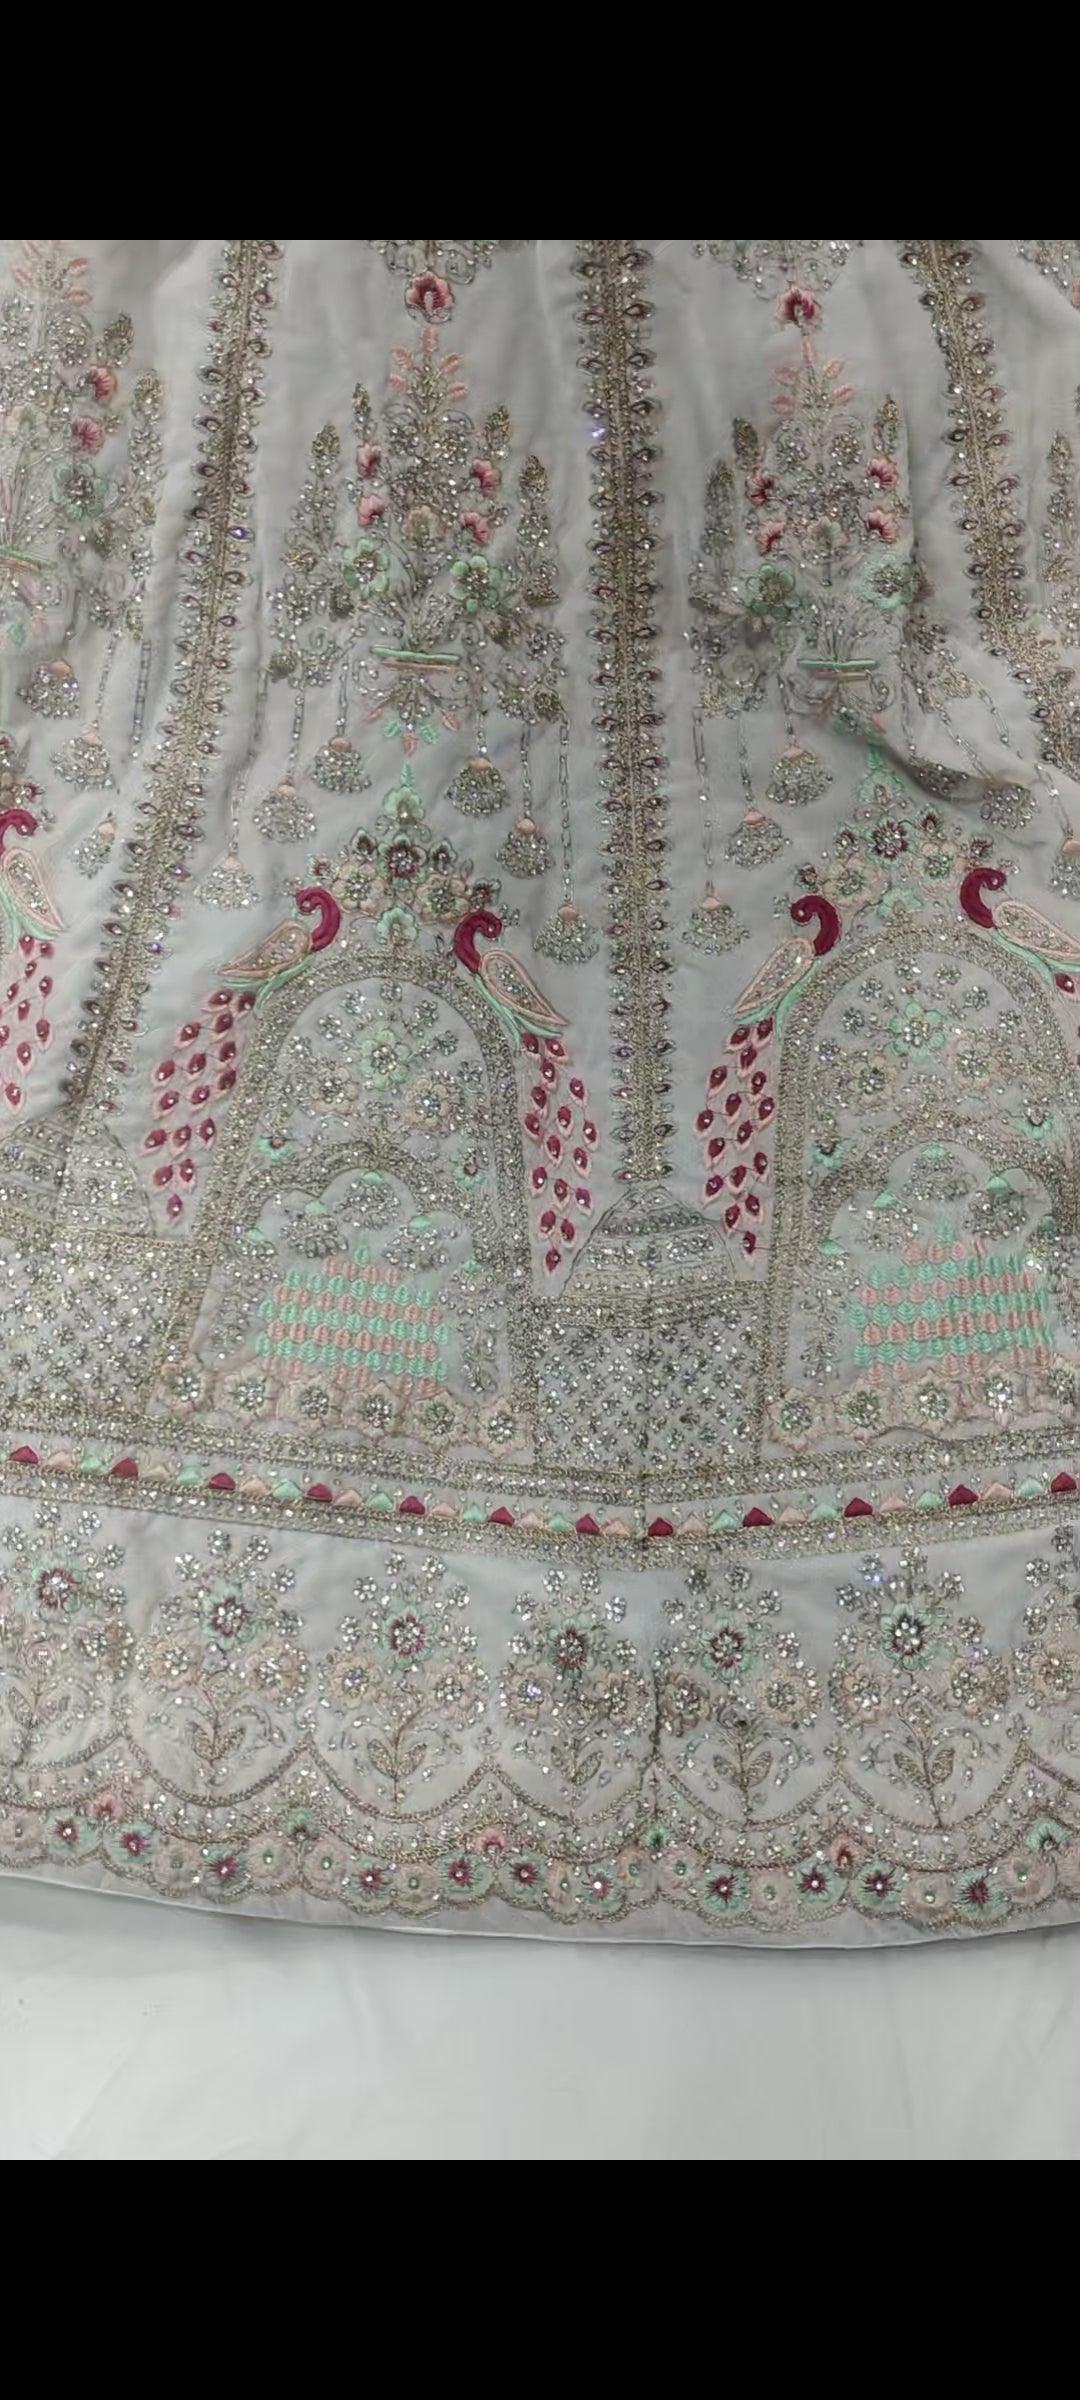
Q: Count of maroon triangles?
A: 12